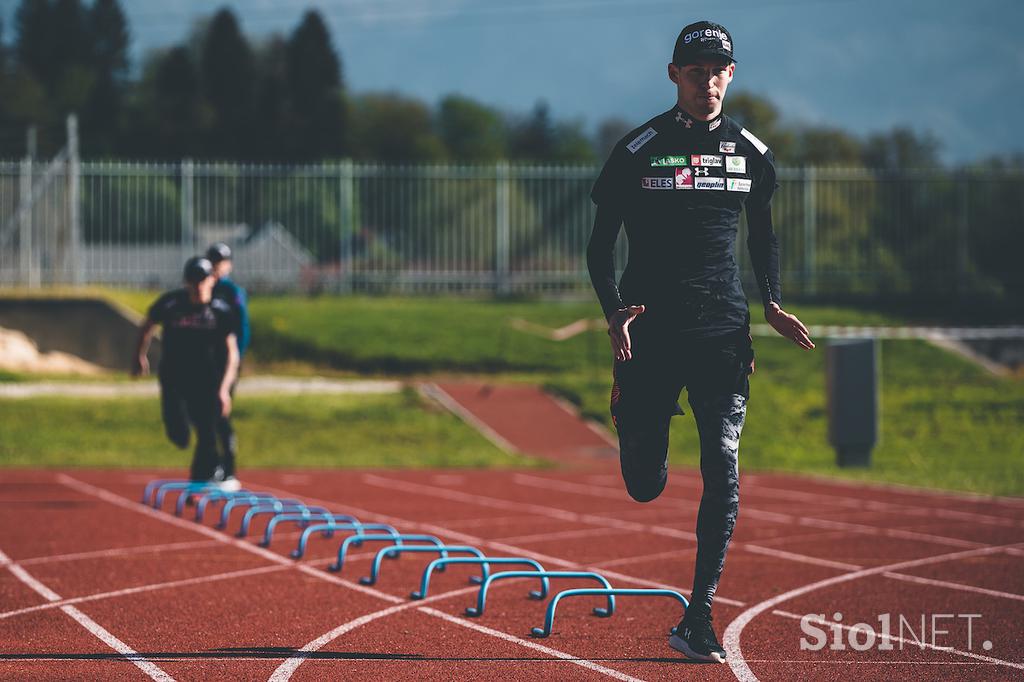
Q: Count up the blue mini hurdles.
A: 13